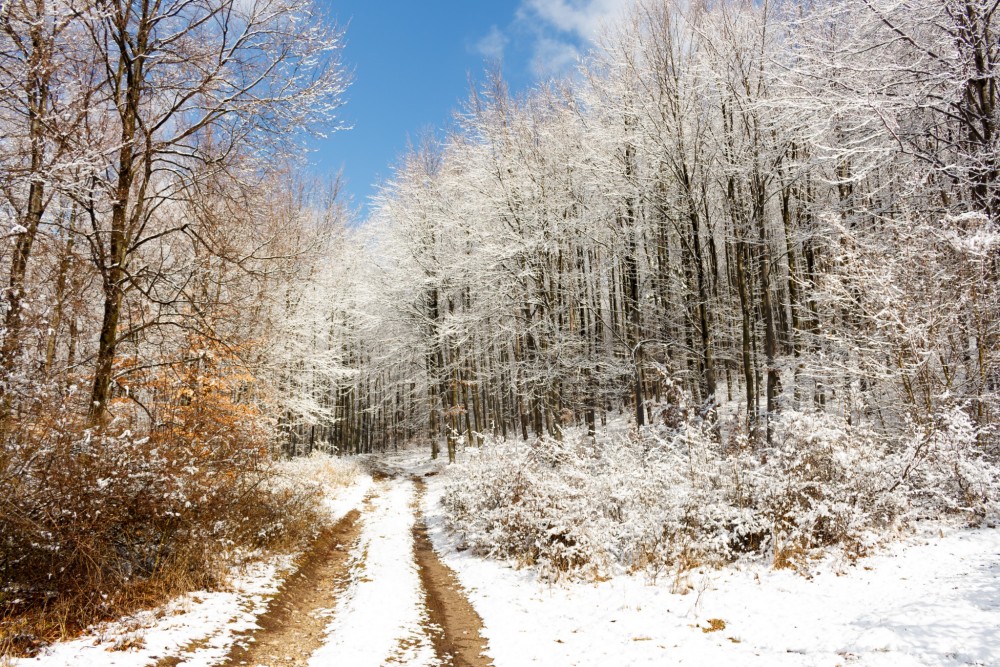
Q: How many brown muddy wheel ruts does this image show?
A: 2